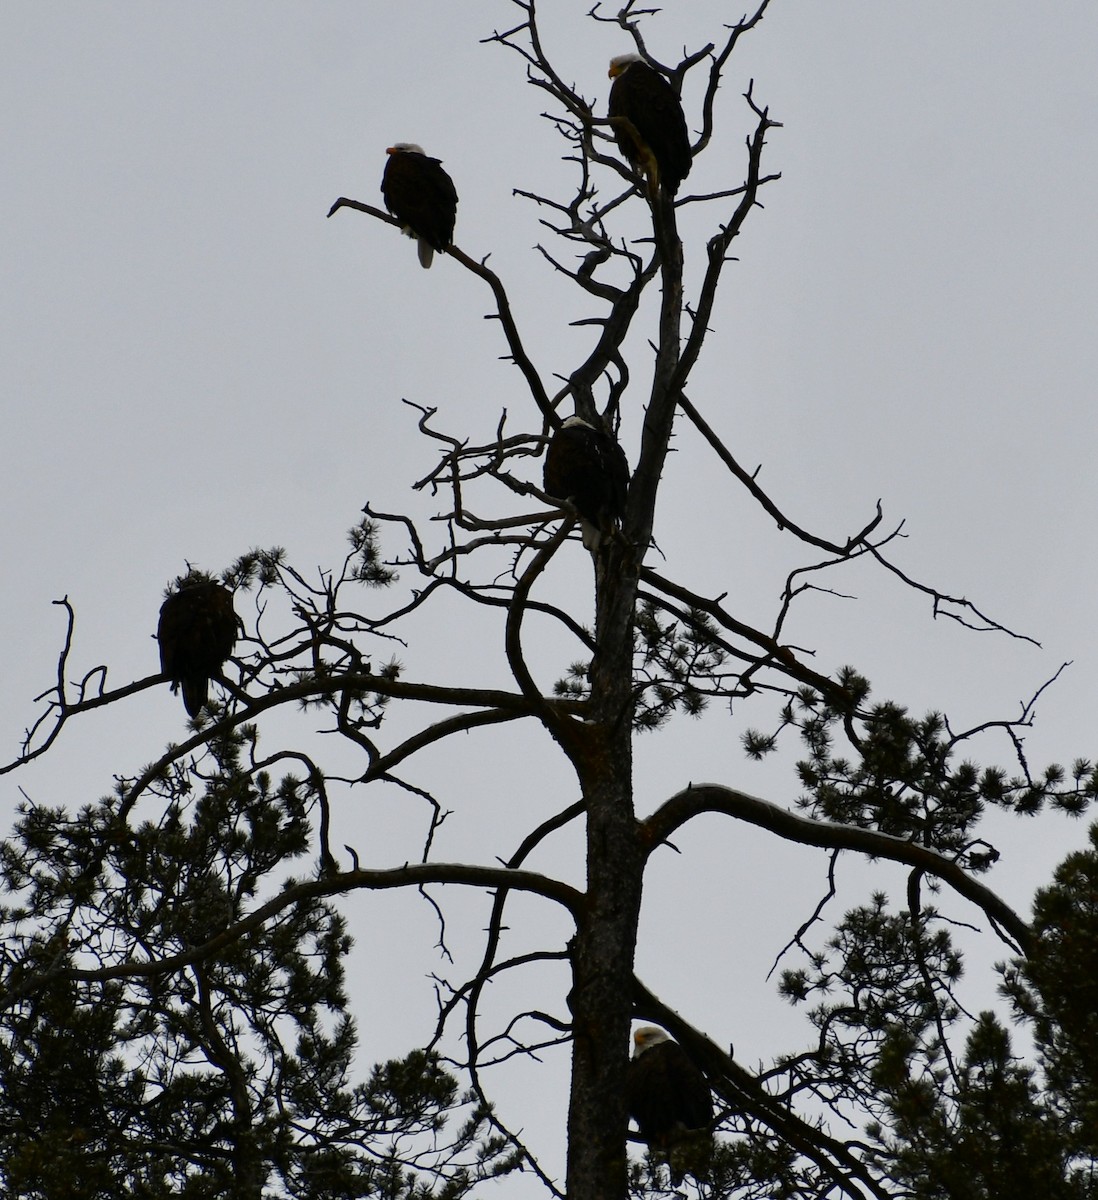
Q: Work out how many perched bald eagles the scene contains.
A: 5